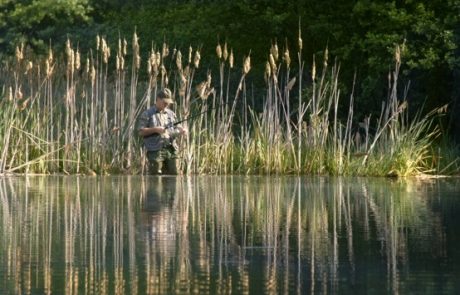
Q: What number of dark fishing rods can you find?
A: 1